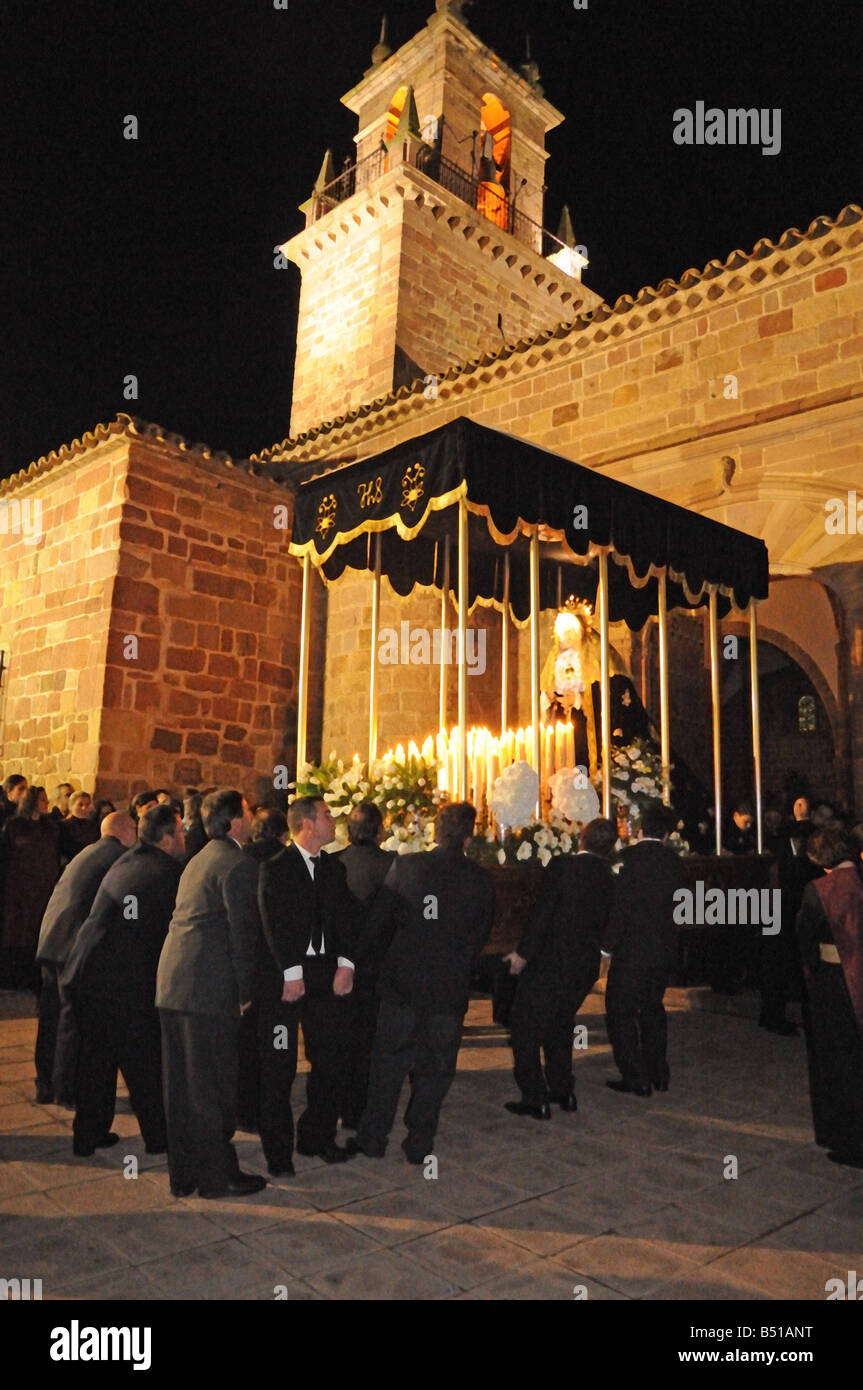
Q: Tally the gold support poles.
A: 10